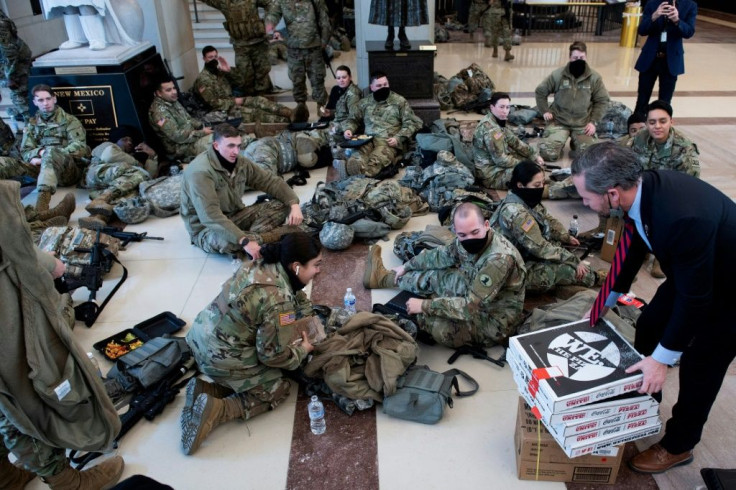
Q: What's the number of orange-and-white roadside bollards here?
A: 0